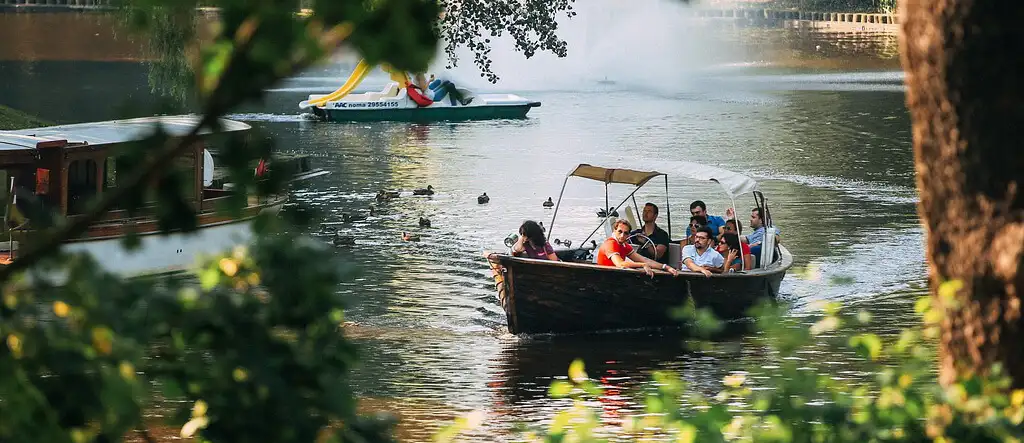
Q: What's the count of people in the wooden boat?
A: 9